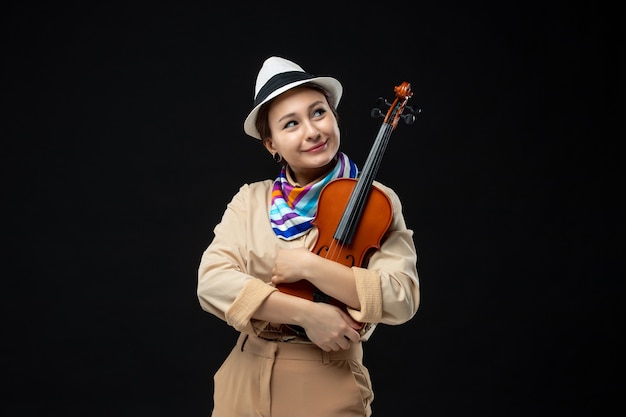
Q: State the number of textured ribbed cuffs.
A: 2